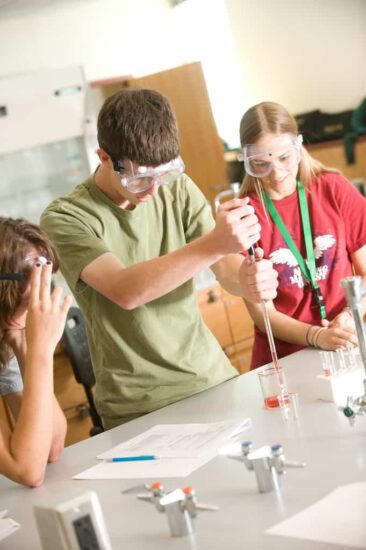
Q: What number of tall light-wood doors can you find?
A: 1